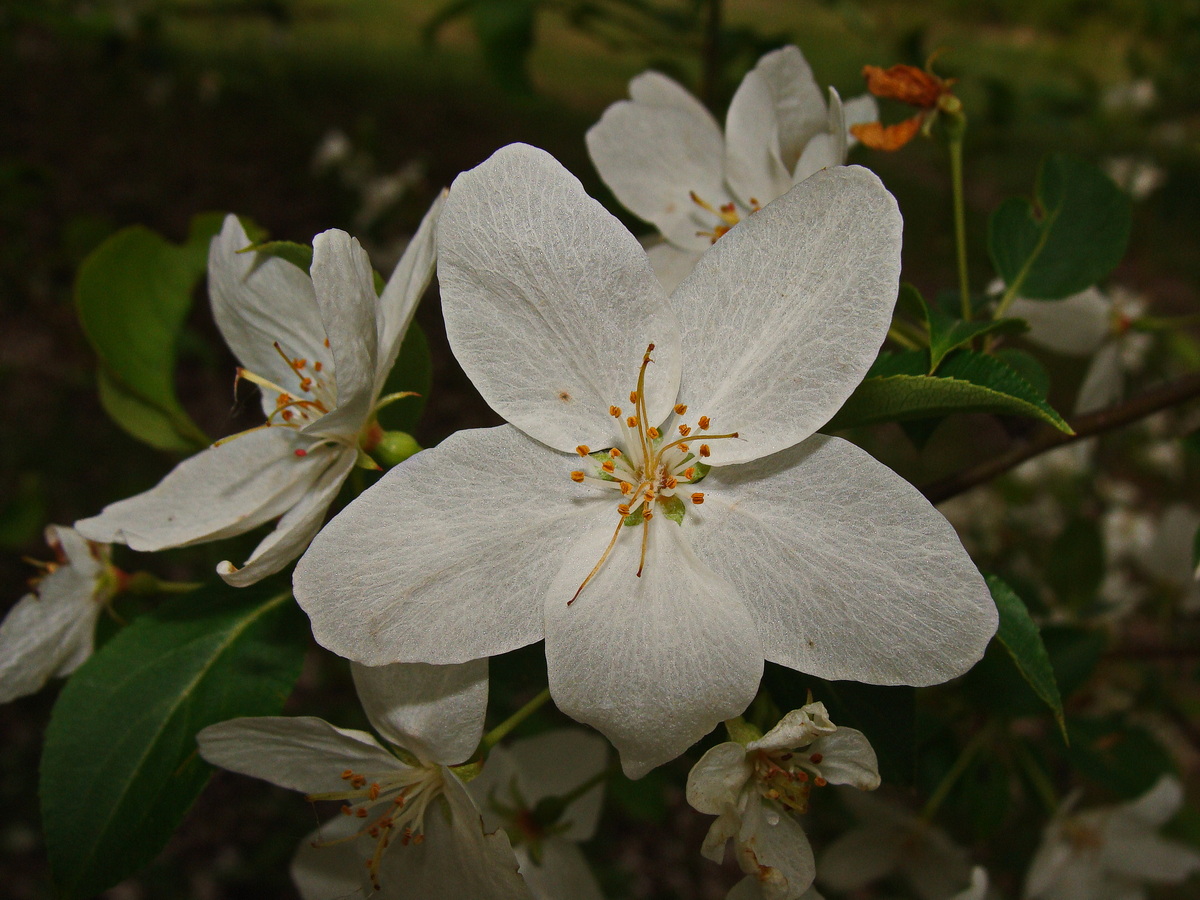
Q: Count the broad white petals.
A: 5